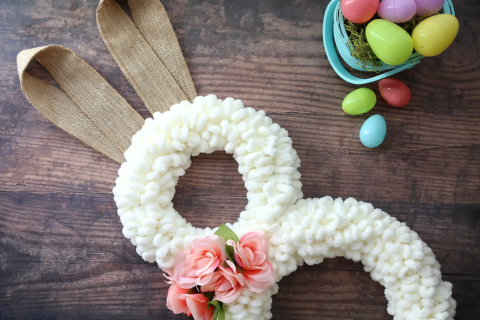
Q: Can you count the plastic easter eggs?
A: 8